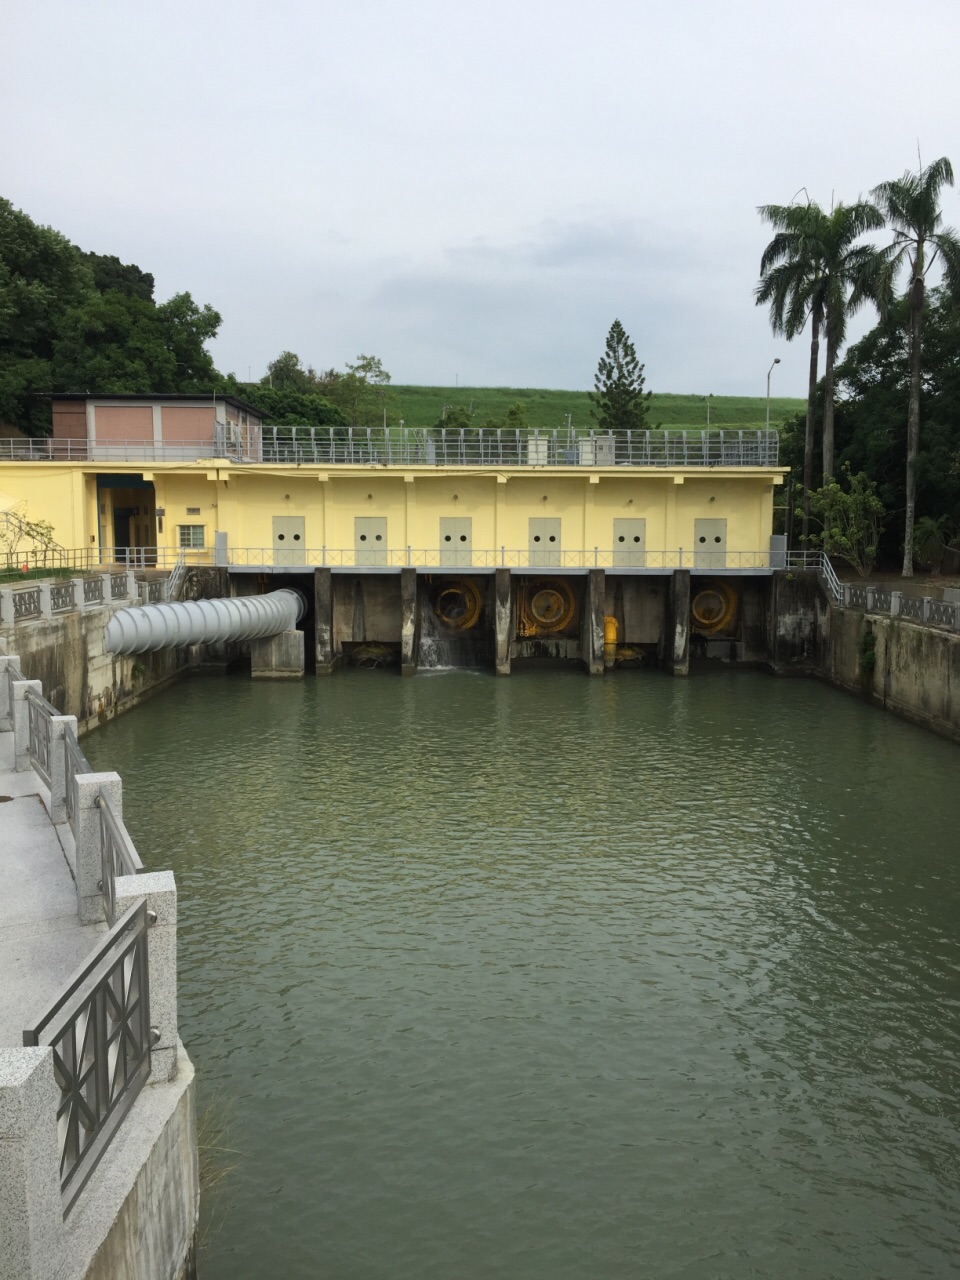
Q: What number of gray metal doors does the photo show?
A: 6